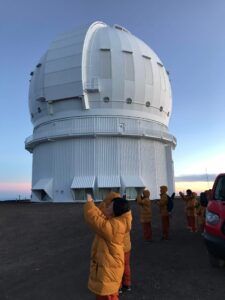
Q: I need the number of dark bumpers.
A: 1